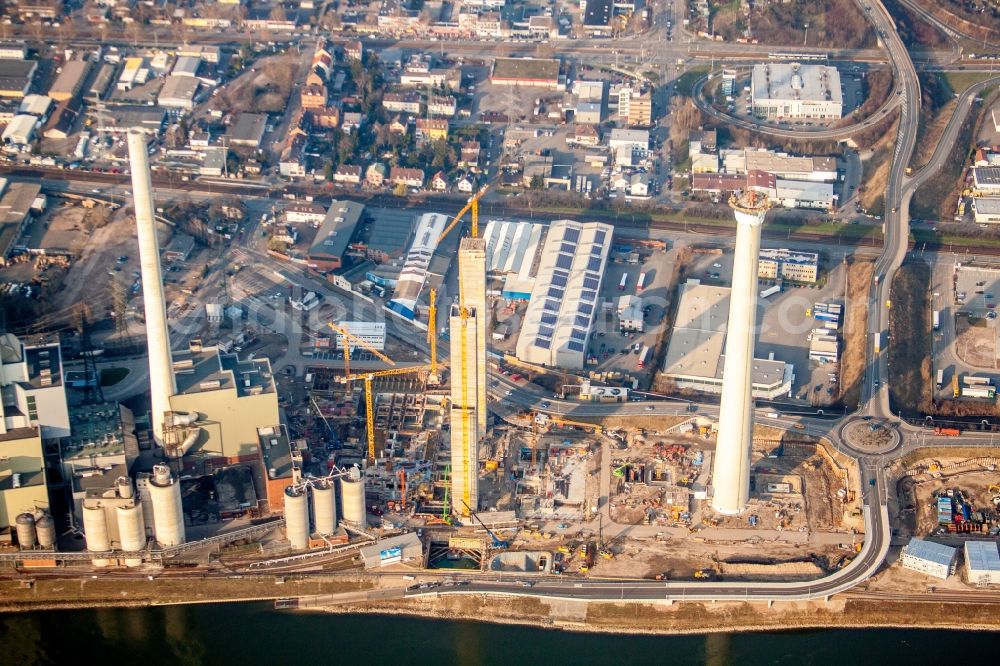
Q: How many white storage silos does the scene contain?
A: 6